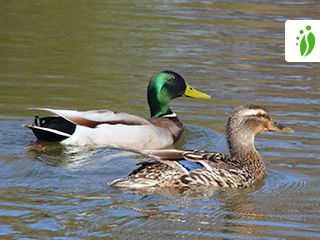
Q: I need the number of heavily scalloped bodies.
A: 1